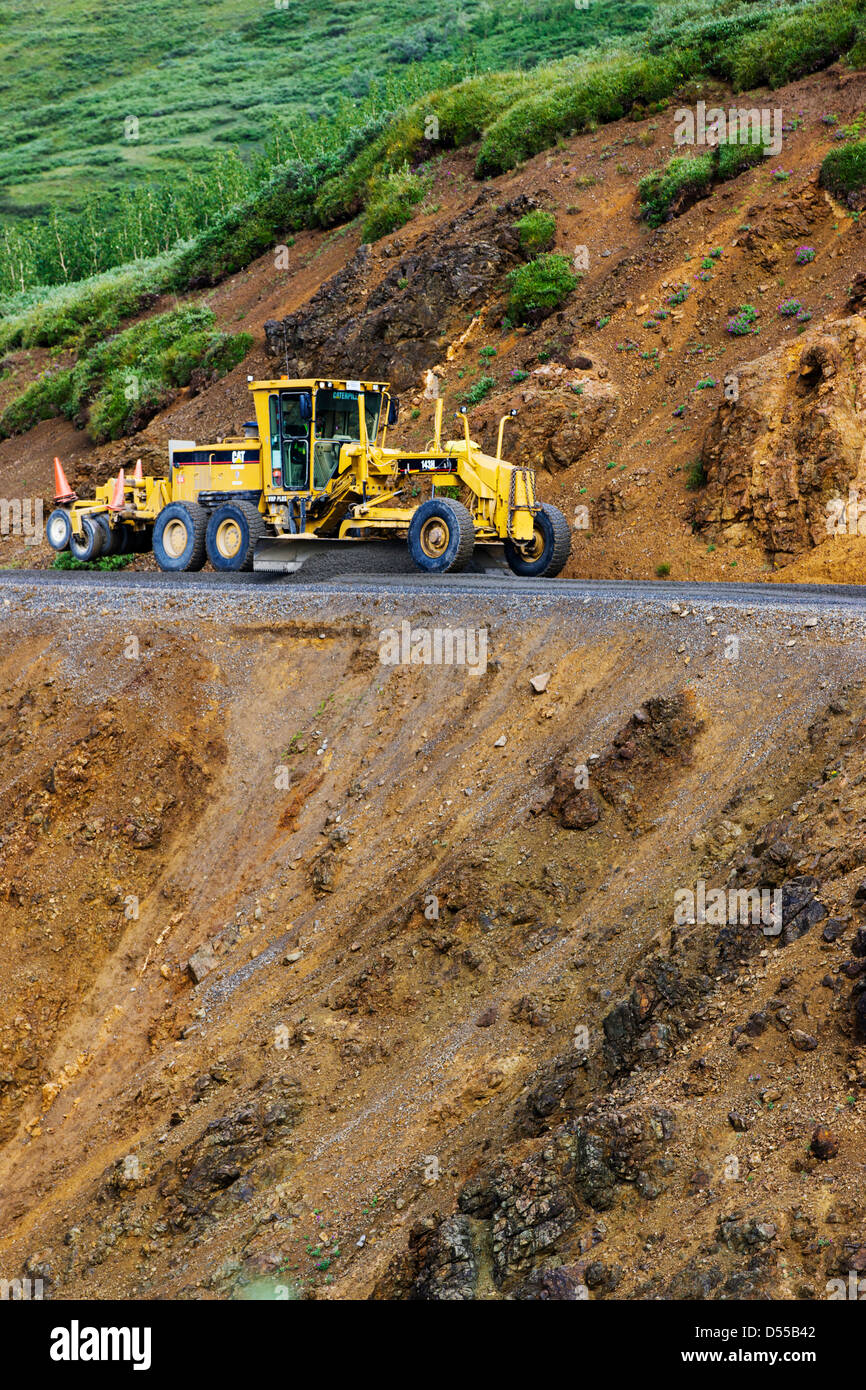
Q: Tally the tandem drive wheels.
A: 2